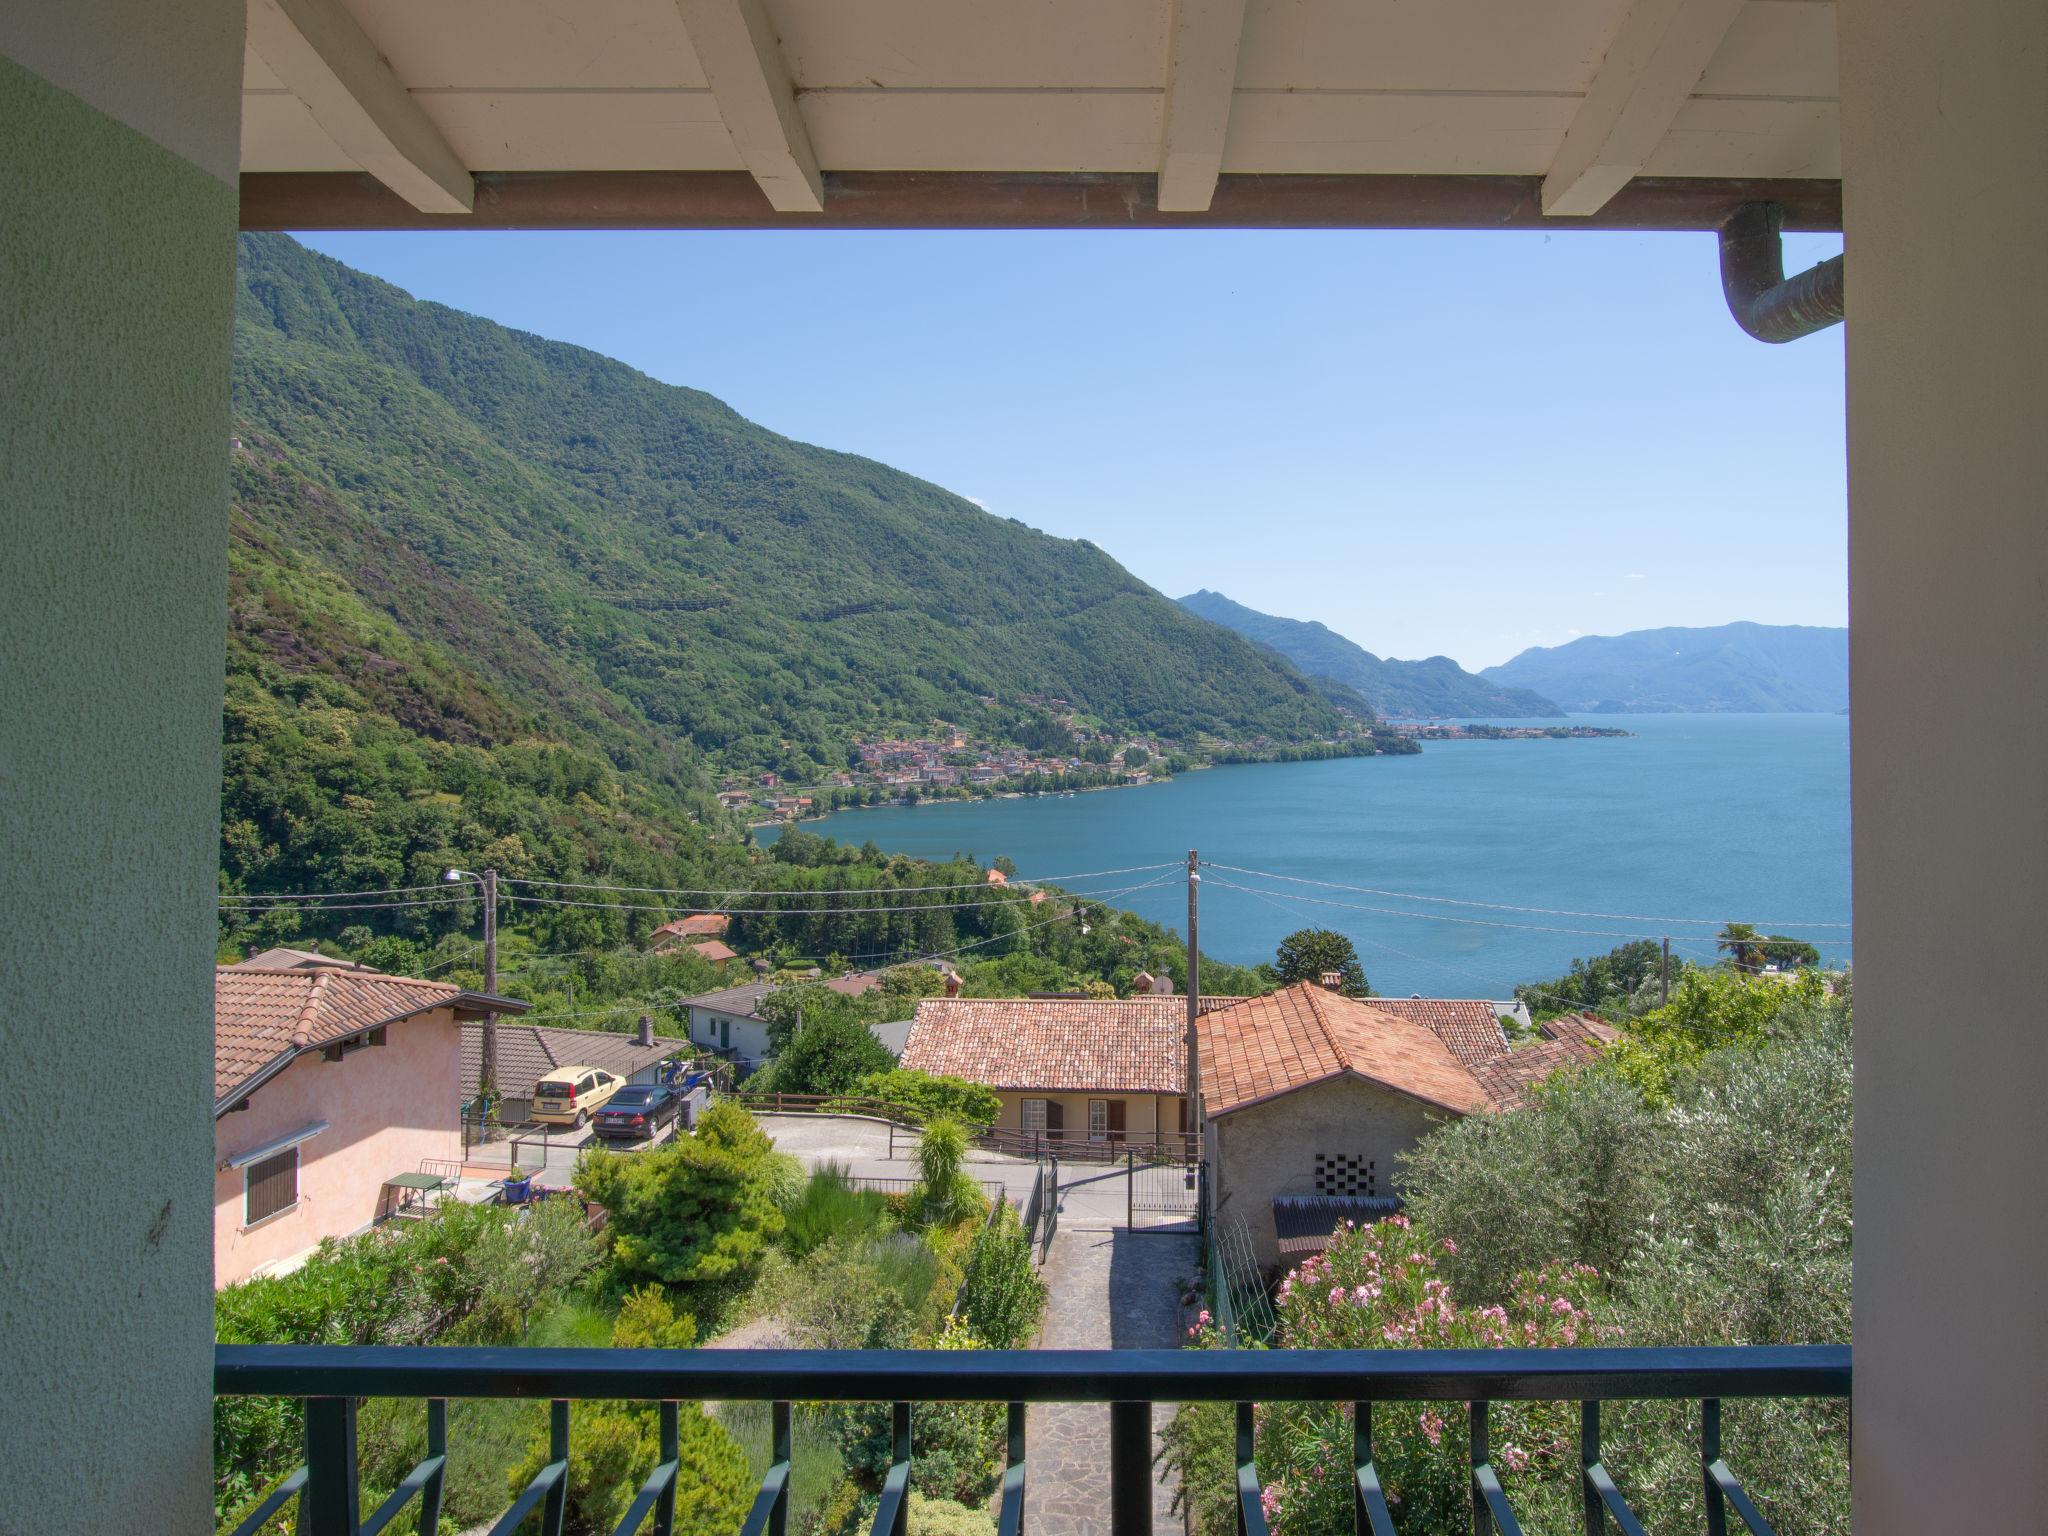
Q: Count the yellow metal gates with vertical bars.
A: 0